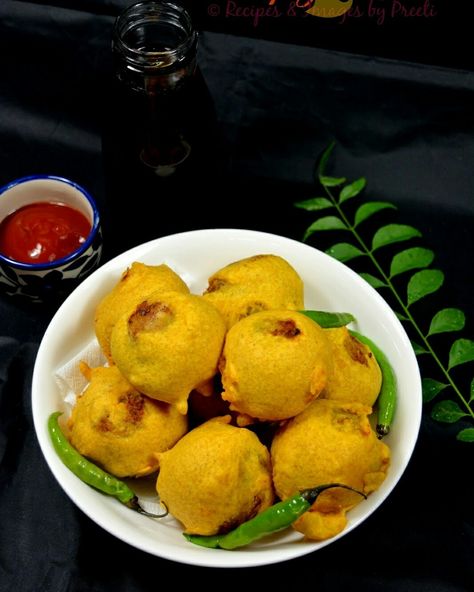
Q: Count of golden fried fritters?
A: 8